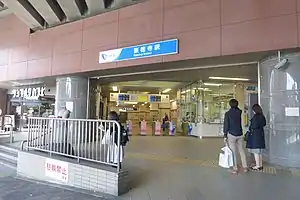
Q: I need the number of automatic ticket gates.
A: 5